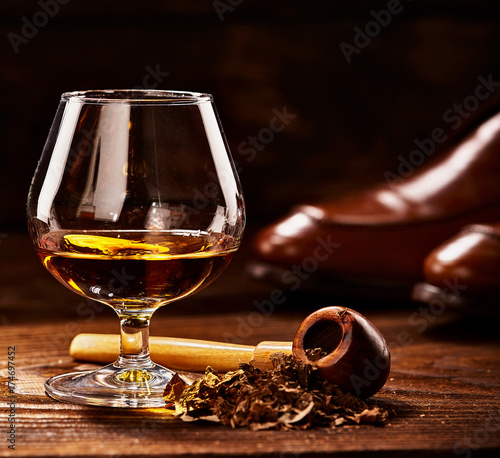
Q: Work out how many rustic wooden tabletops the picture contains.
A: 1